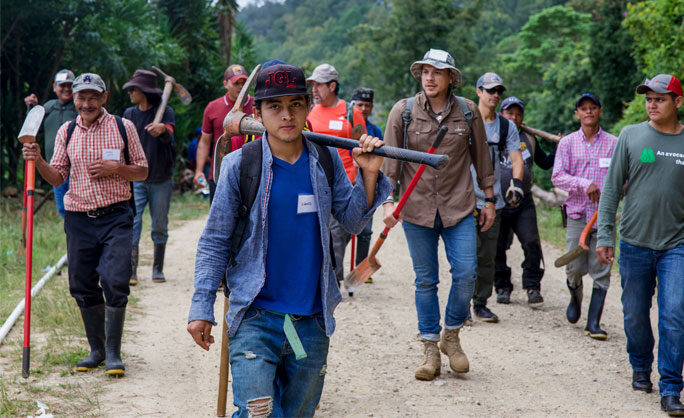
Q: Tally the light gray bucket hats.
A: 1